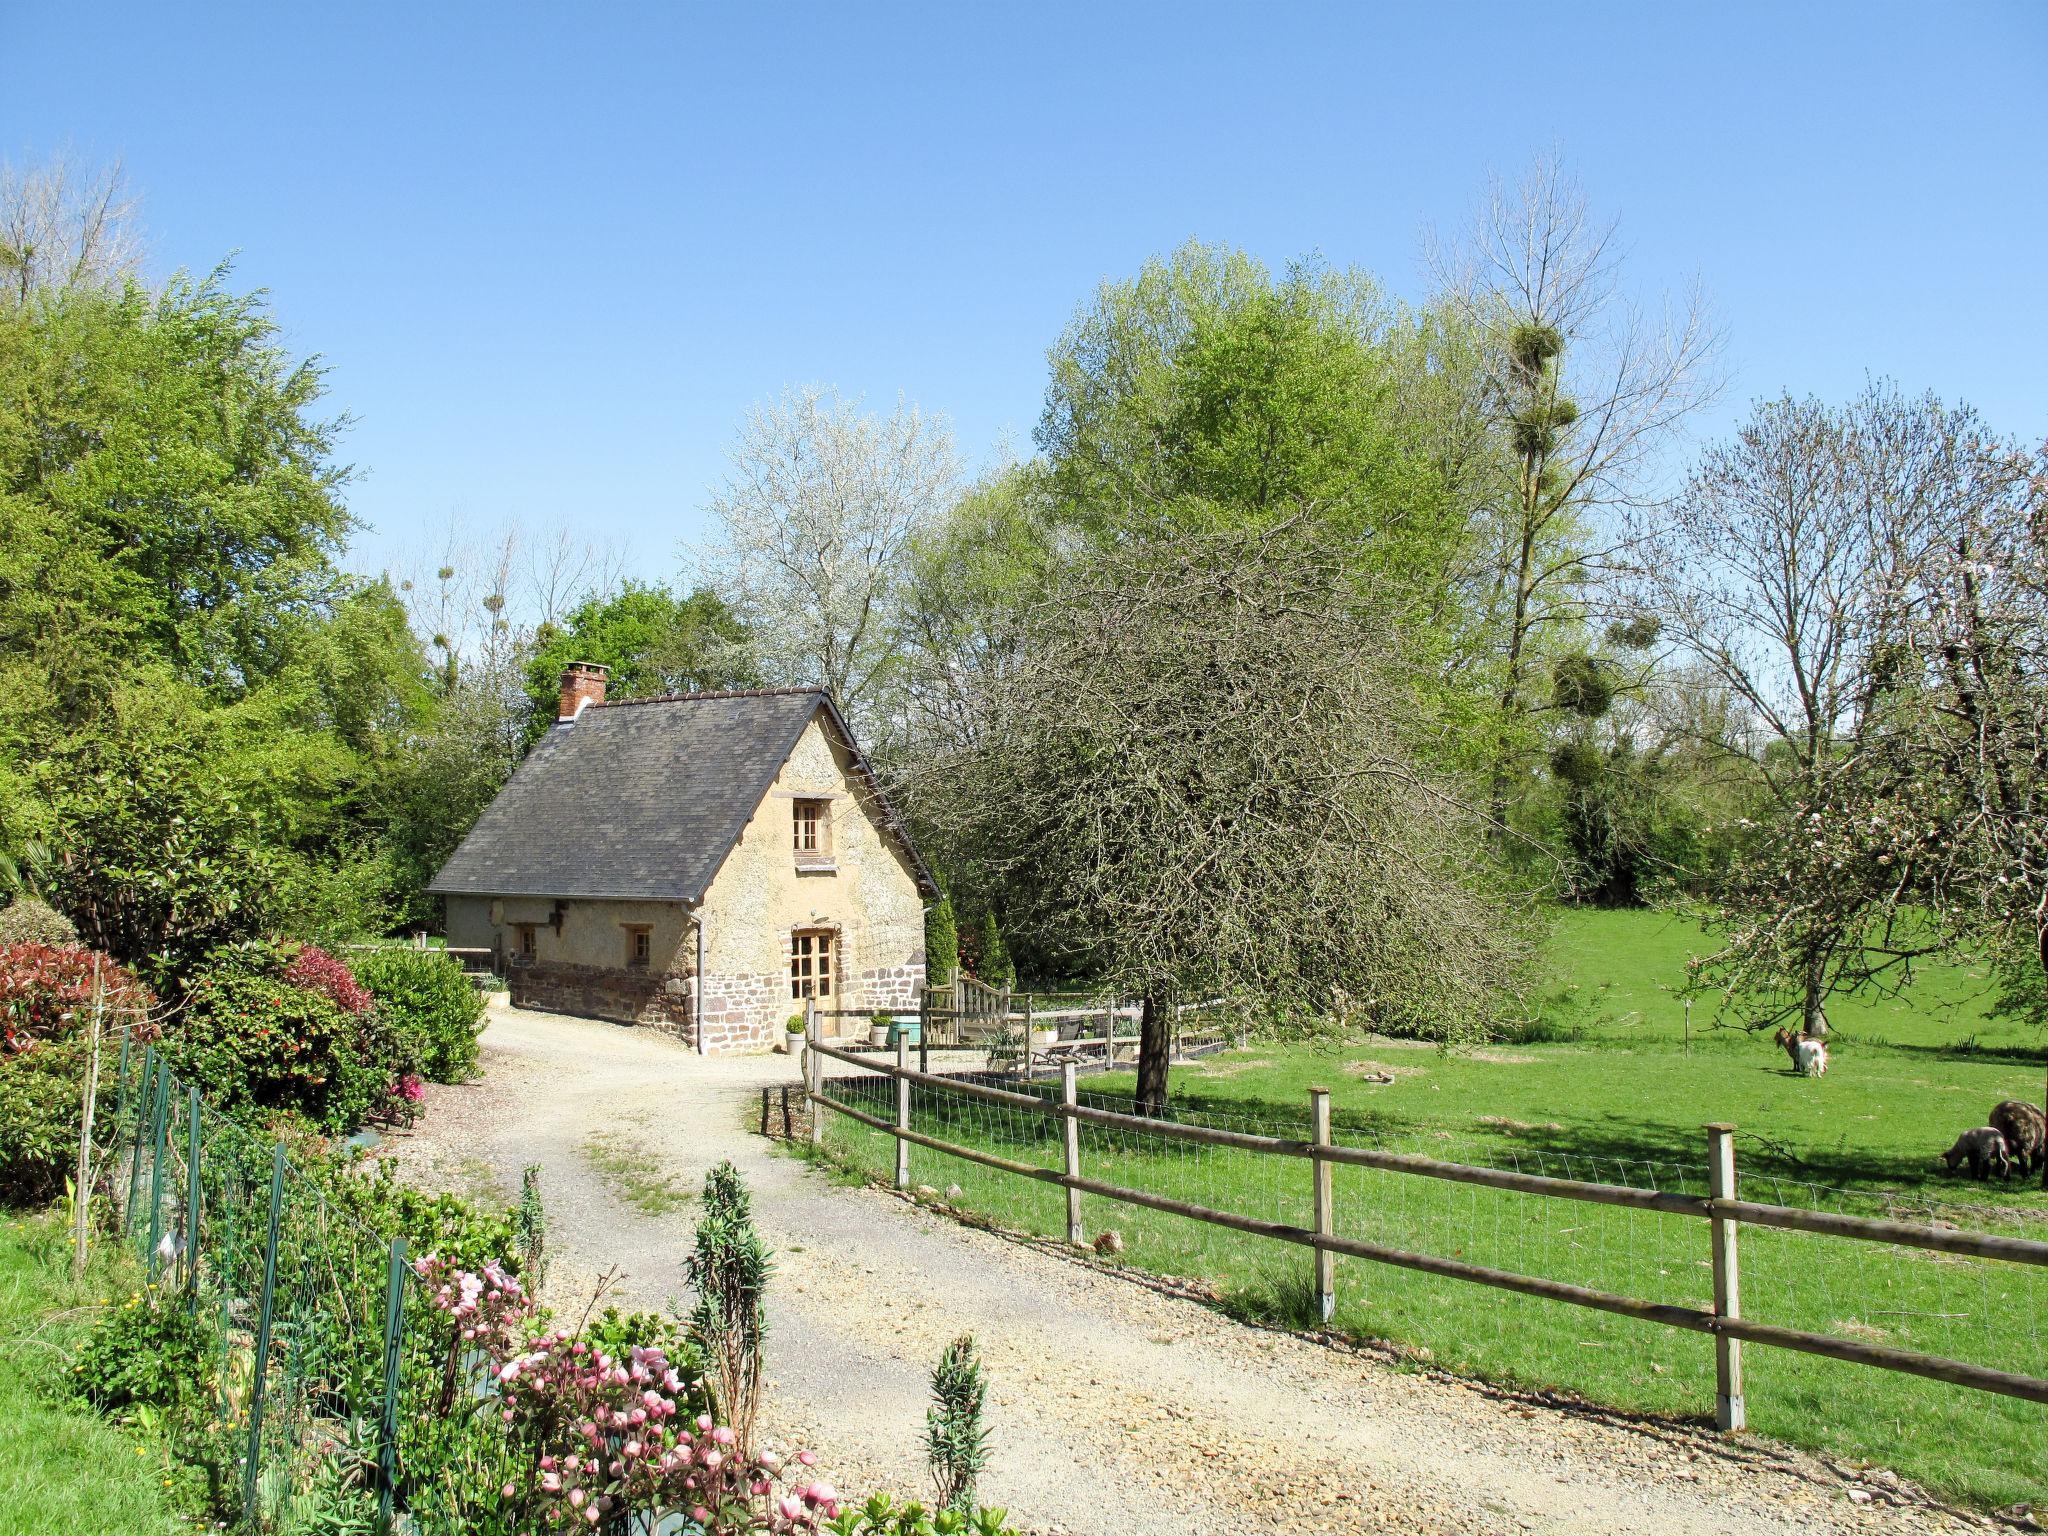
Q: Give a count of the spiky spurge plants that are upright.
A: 3